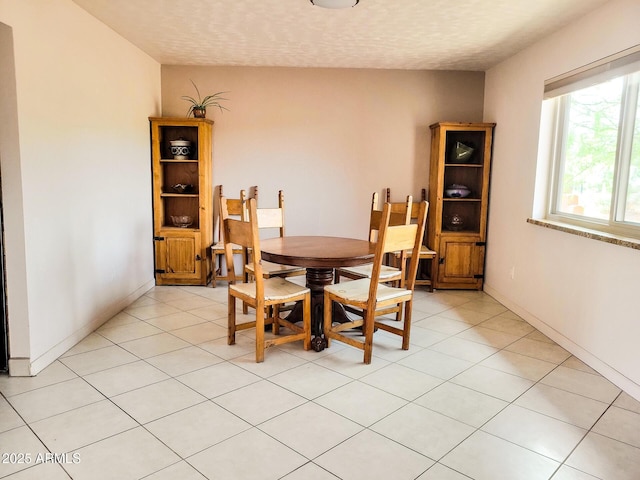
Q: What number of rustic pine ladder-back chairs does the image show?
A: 6